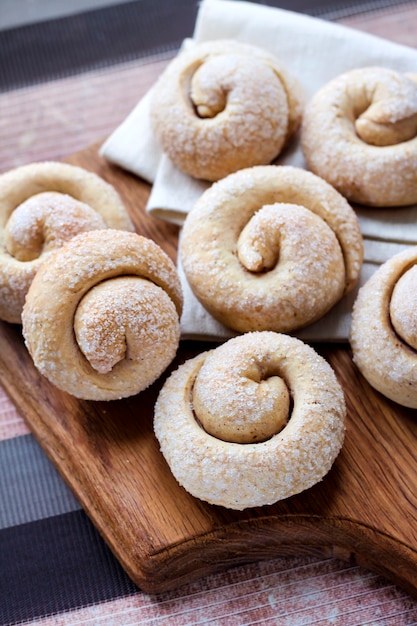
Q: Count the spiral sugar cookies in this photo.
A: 7